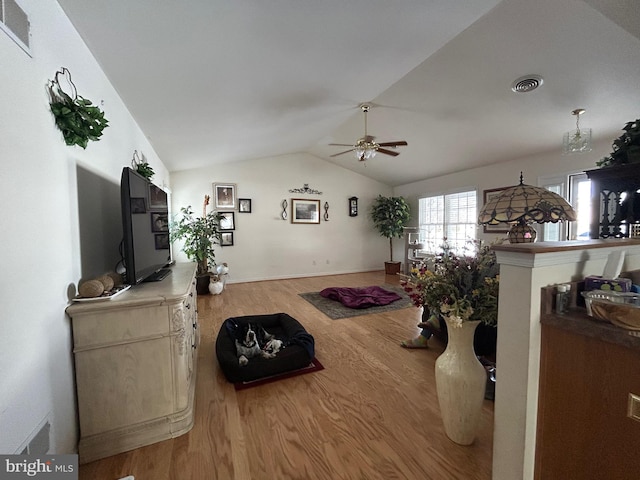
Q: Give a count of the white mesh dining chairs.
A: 0